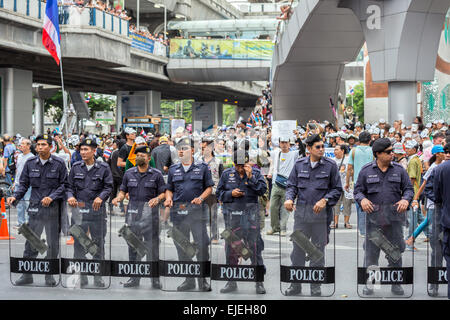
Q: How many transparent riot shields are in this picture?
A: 8